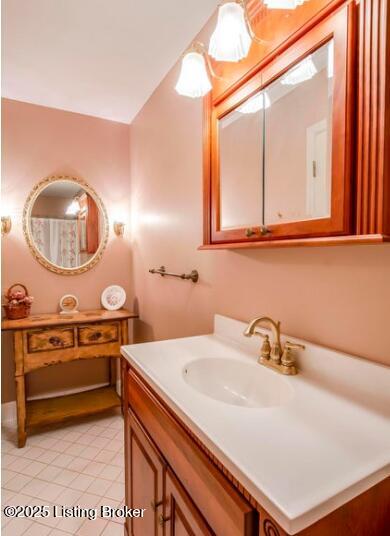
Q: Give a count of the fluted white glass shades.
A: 3